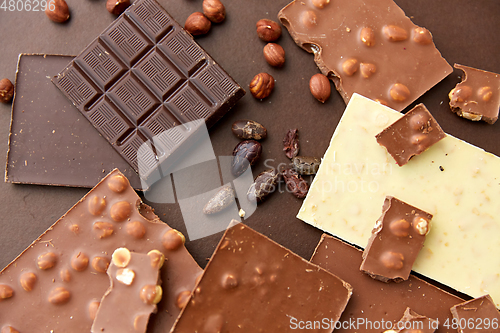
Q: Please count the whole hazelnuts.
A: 9